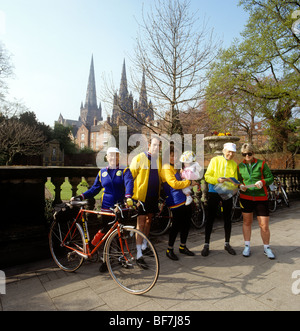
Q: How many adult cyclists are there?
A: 5